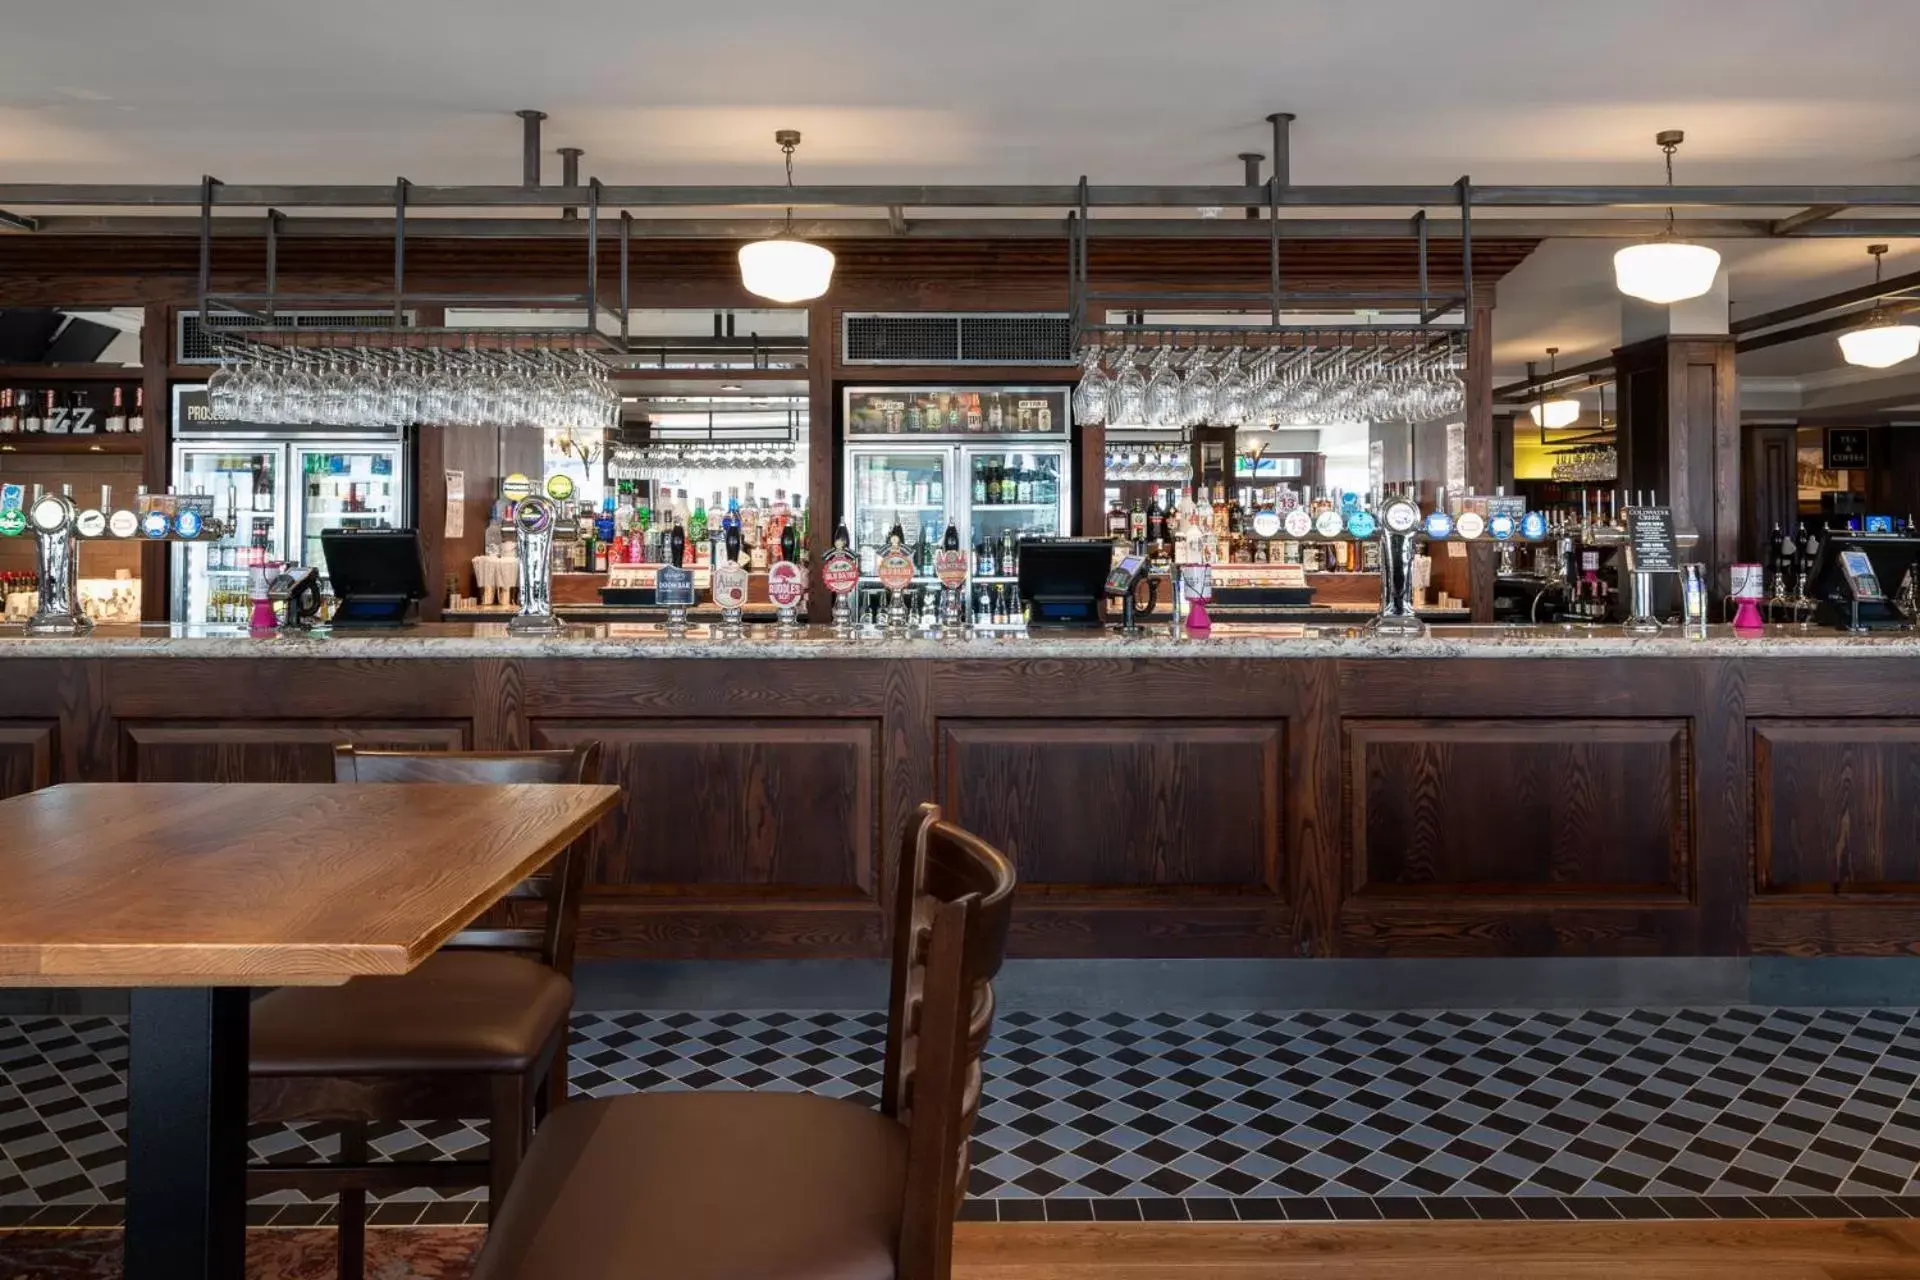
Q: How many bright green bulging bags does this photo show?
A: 0